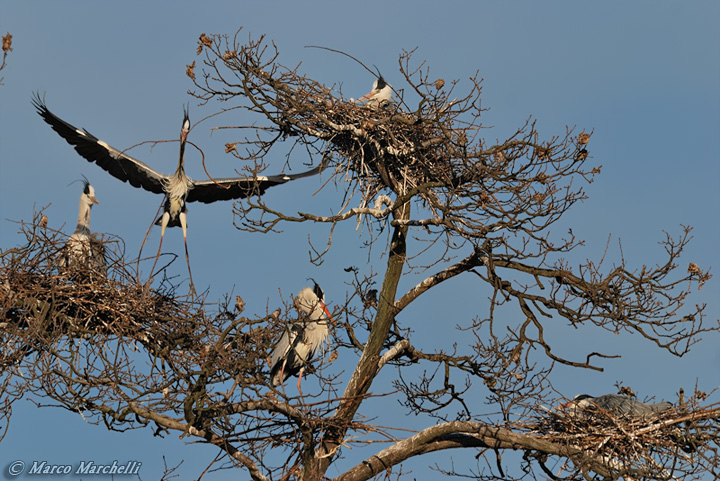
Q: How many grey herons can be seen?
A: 5